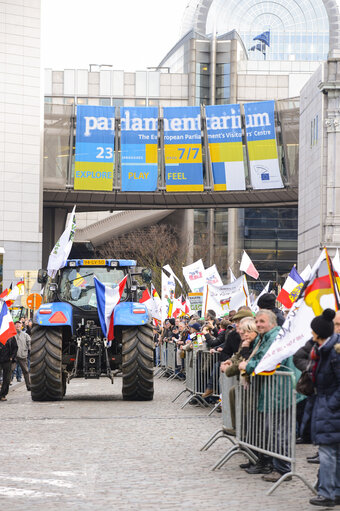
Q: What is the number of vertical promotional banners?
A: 5